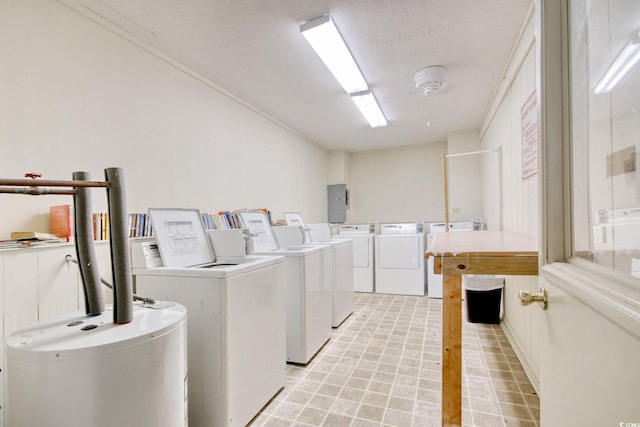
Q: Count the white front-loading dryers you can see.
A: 3